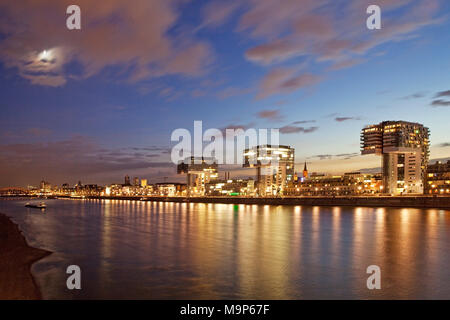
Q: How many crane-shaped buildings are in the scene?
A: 3